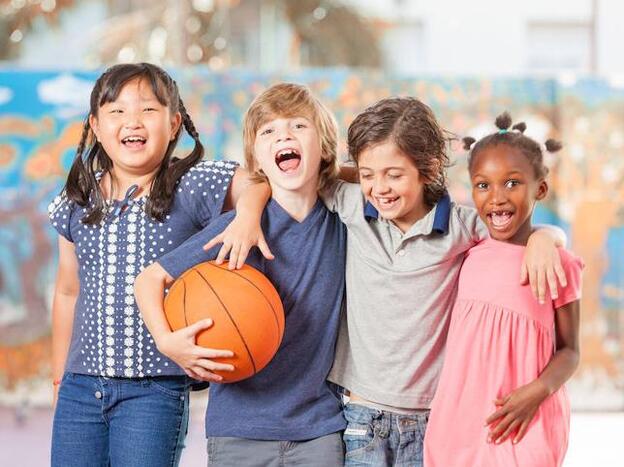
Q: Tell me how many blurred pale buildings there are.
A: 1